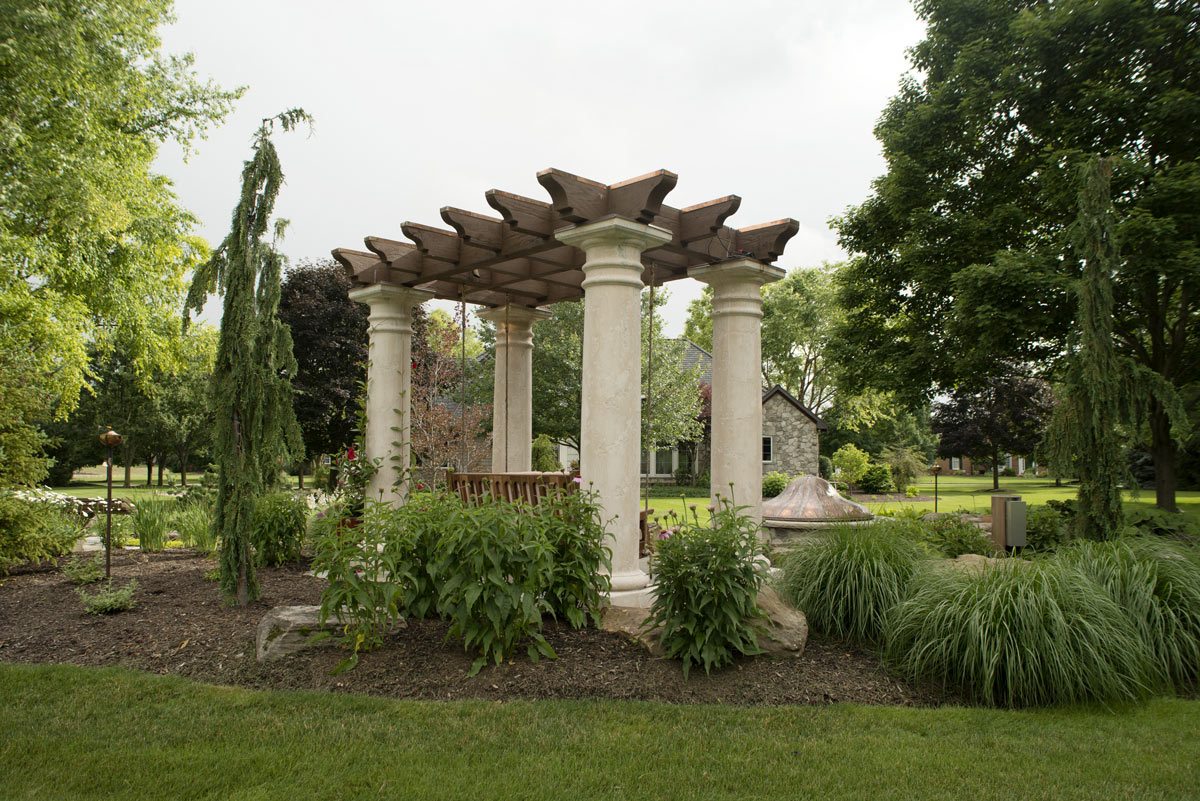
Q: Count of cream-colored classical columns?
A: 4